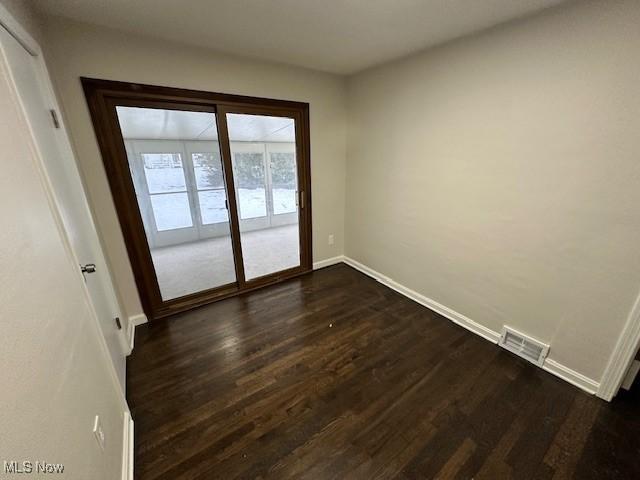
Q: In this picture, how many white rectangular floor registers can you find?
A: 1